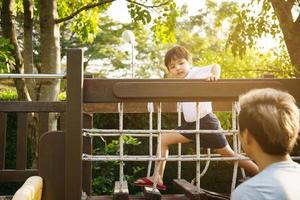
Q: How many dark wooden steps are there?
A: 3